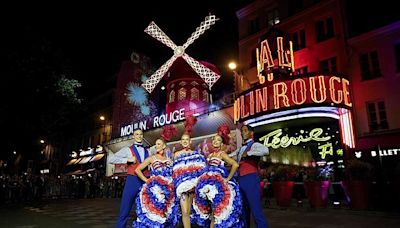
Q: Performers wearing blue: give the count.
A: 5